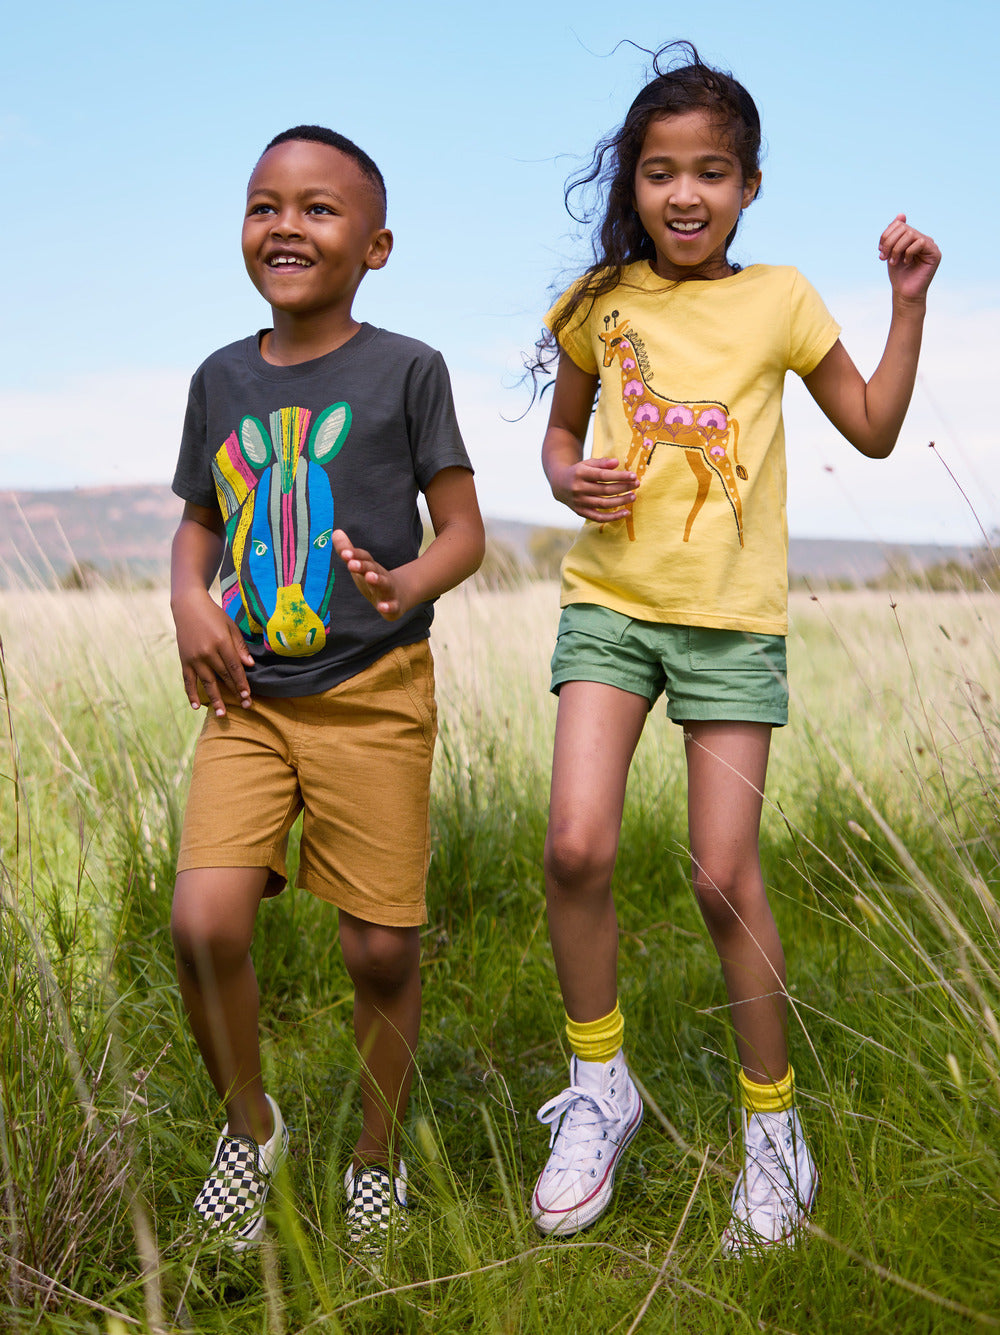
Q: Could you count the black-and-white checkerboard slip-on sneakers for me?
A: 2